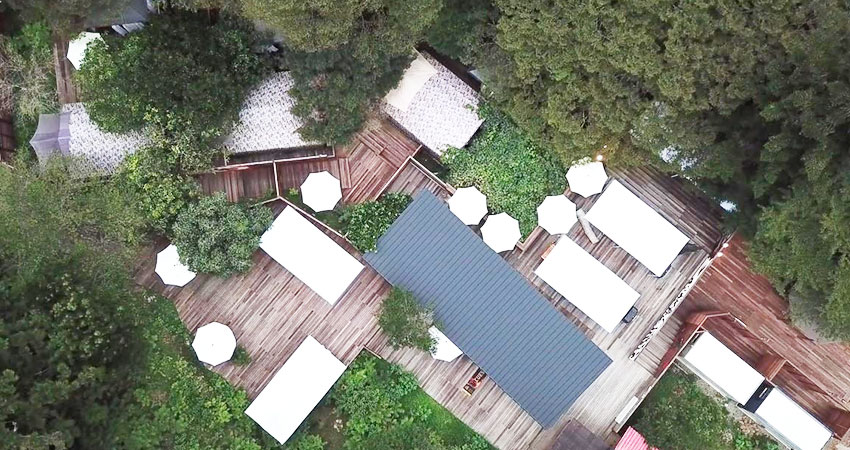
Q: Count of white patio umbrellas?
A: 9